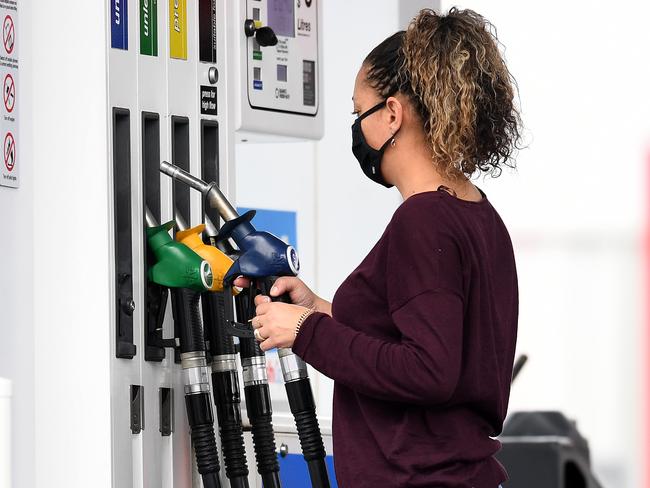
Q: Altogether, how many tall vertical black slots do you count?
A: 4